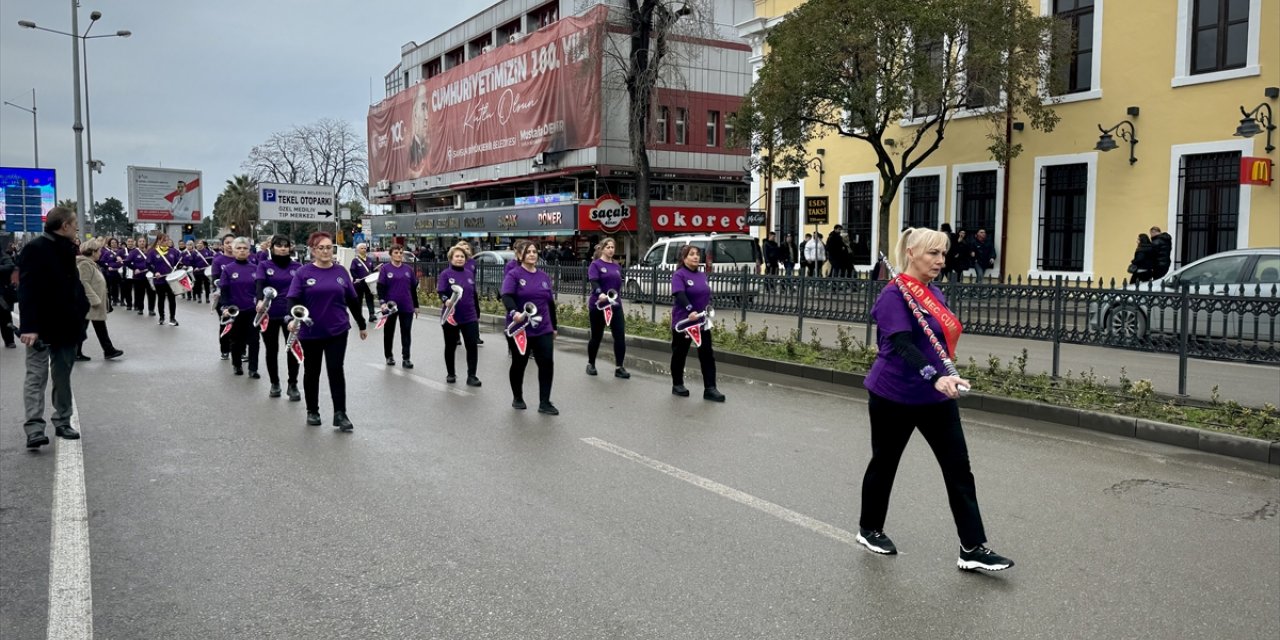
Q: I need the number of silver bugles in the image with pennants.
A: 8